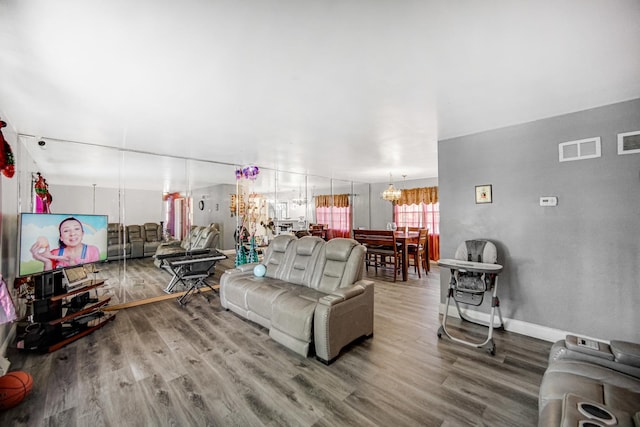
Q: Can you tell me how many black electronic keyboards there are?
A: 1